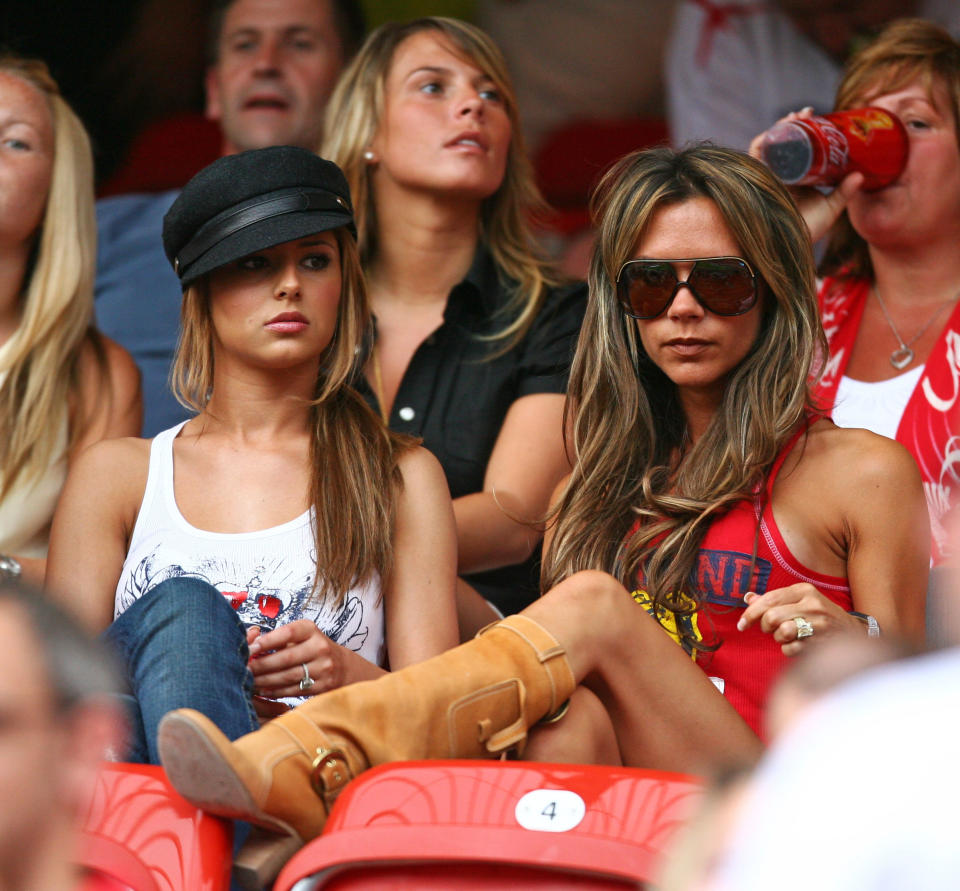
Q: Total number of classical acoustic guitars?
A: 0